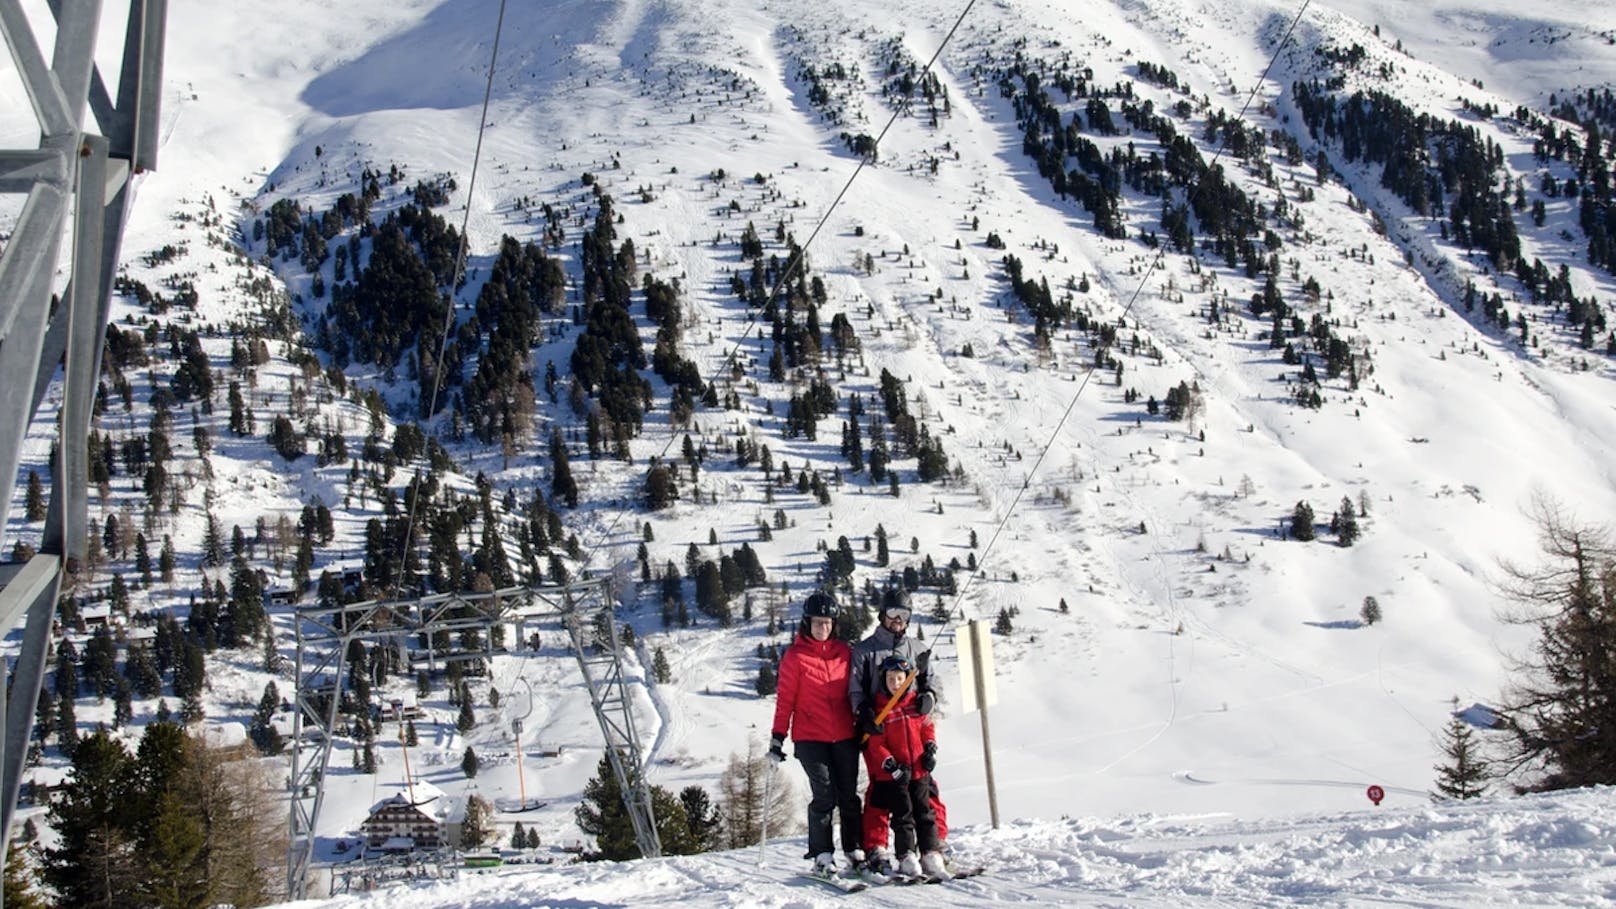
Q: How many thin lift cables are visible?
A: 3